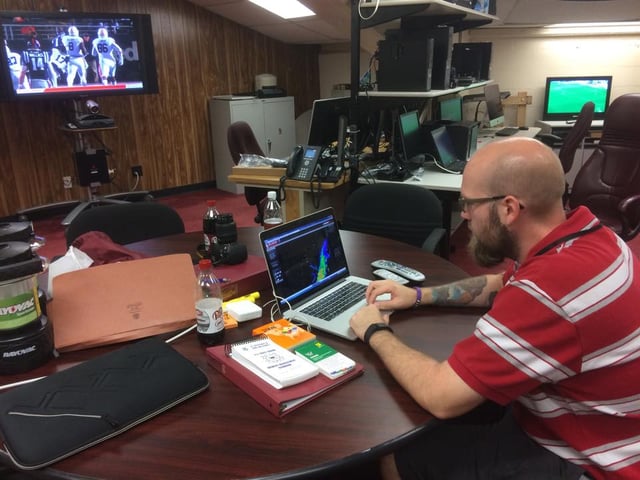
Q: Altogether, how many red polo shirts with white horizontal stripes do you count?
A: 1